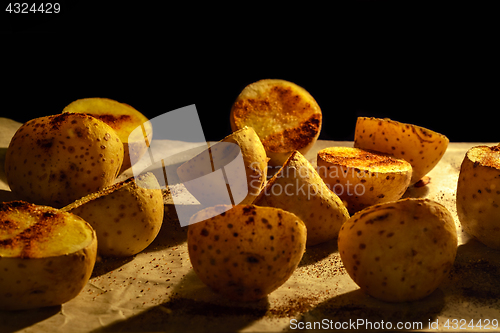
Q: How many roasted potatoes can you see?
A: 12